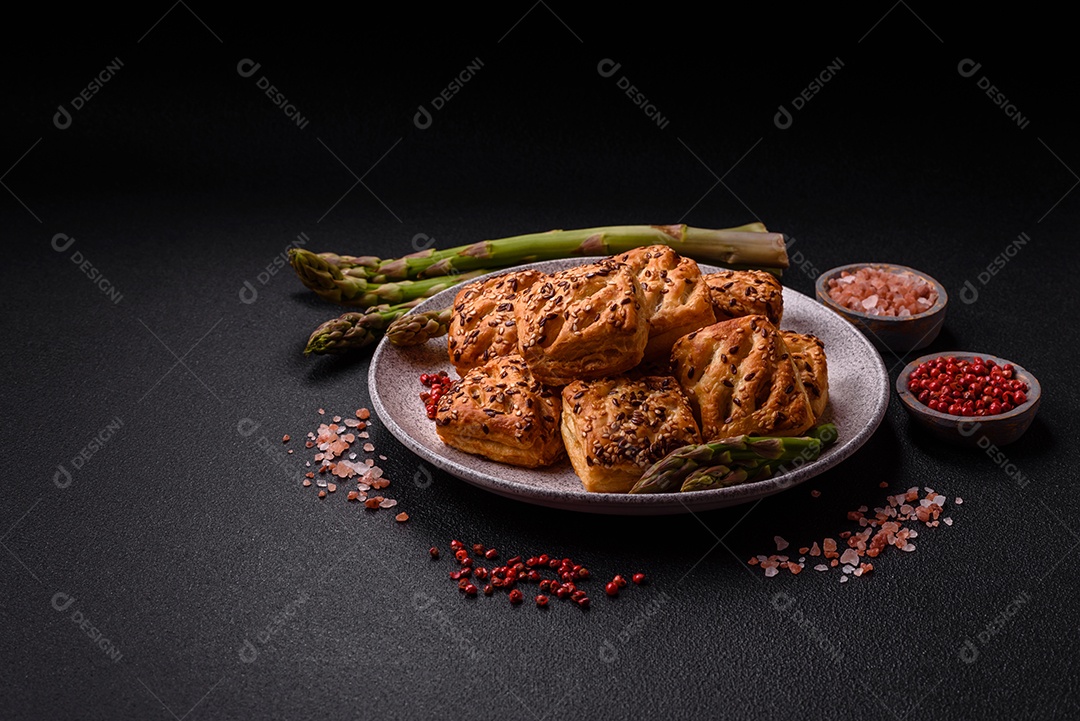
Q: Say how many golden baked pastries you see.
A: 8